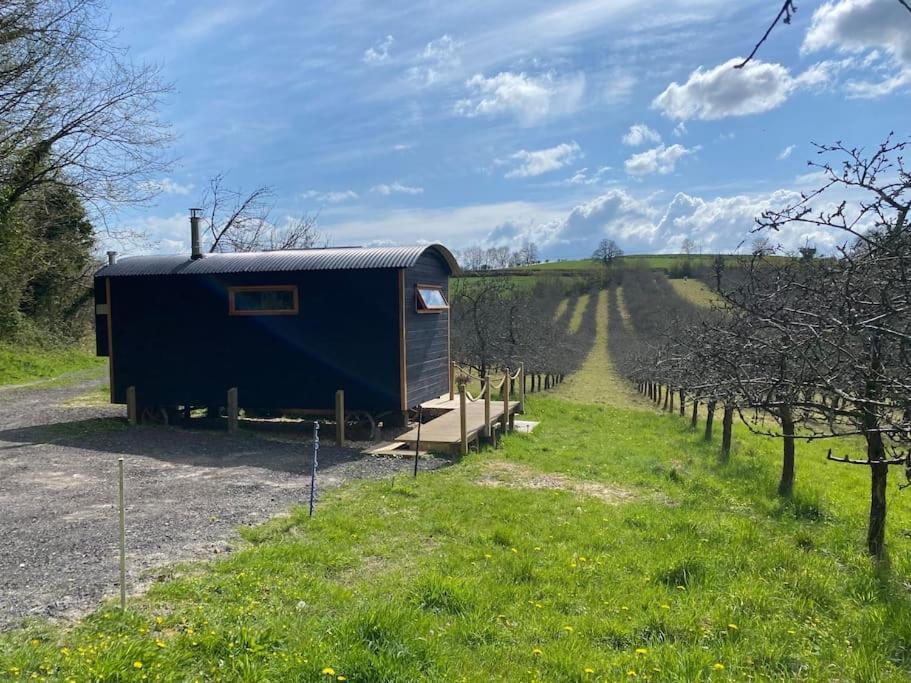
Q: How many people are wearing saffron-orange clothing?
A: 0